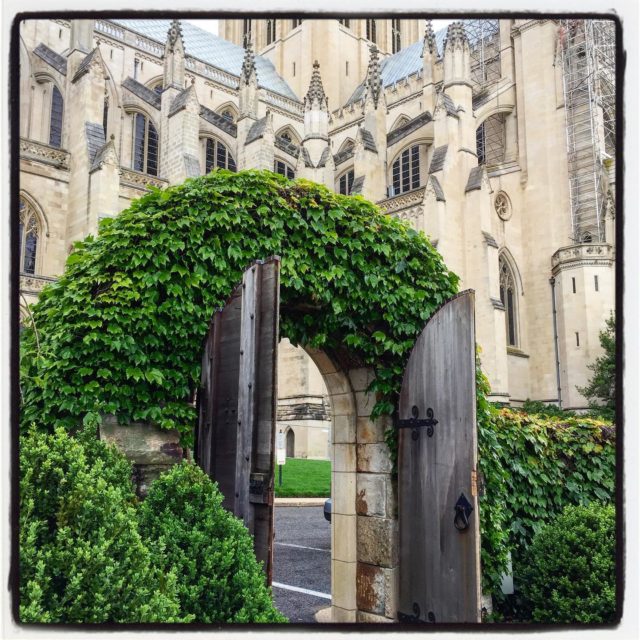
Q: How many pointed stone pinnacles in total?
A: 6